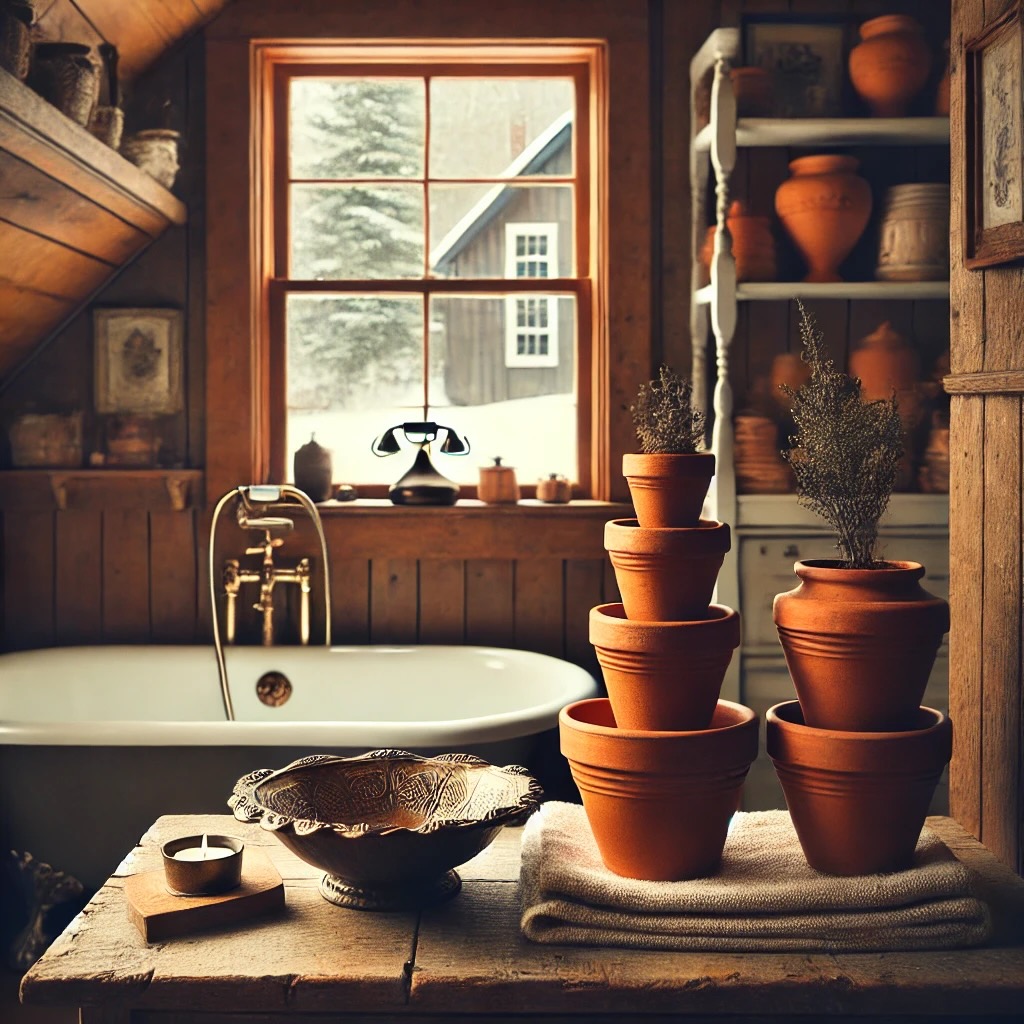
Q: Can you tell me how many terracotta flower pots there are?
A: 6